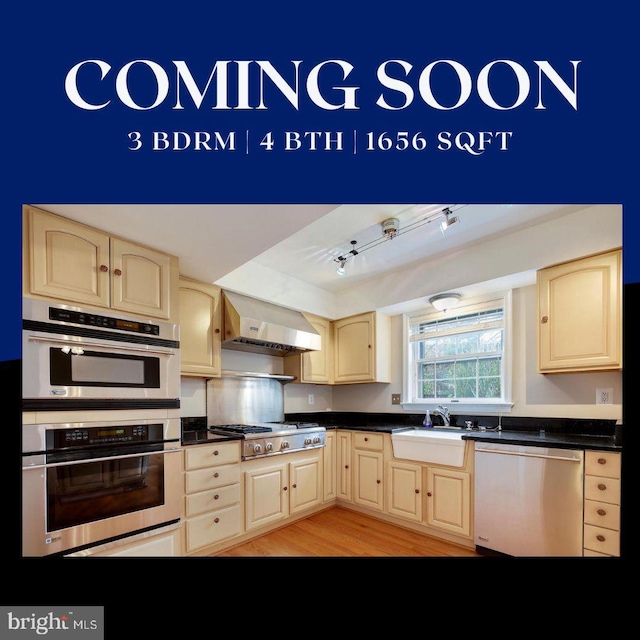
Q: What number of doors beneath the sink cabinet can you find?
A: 2